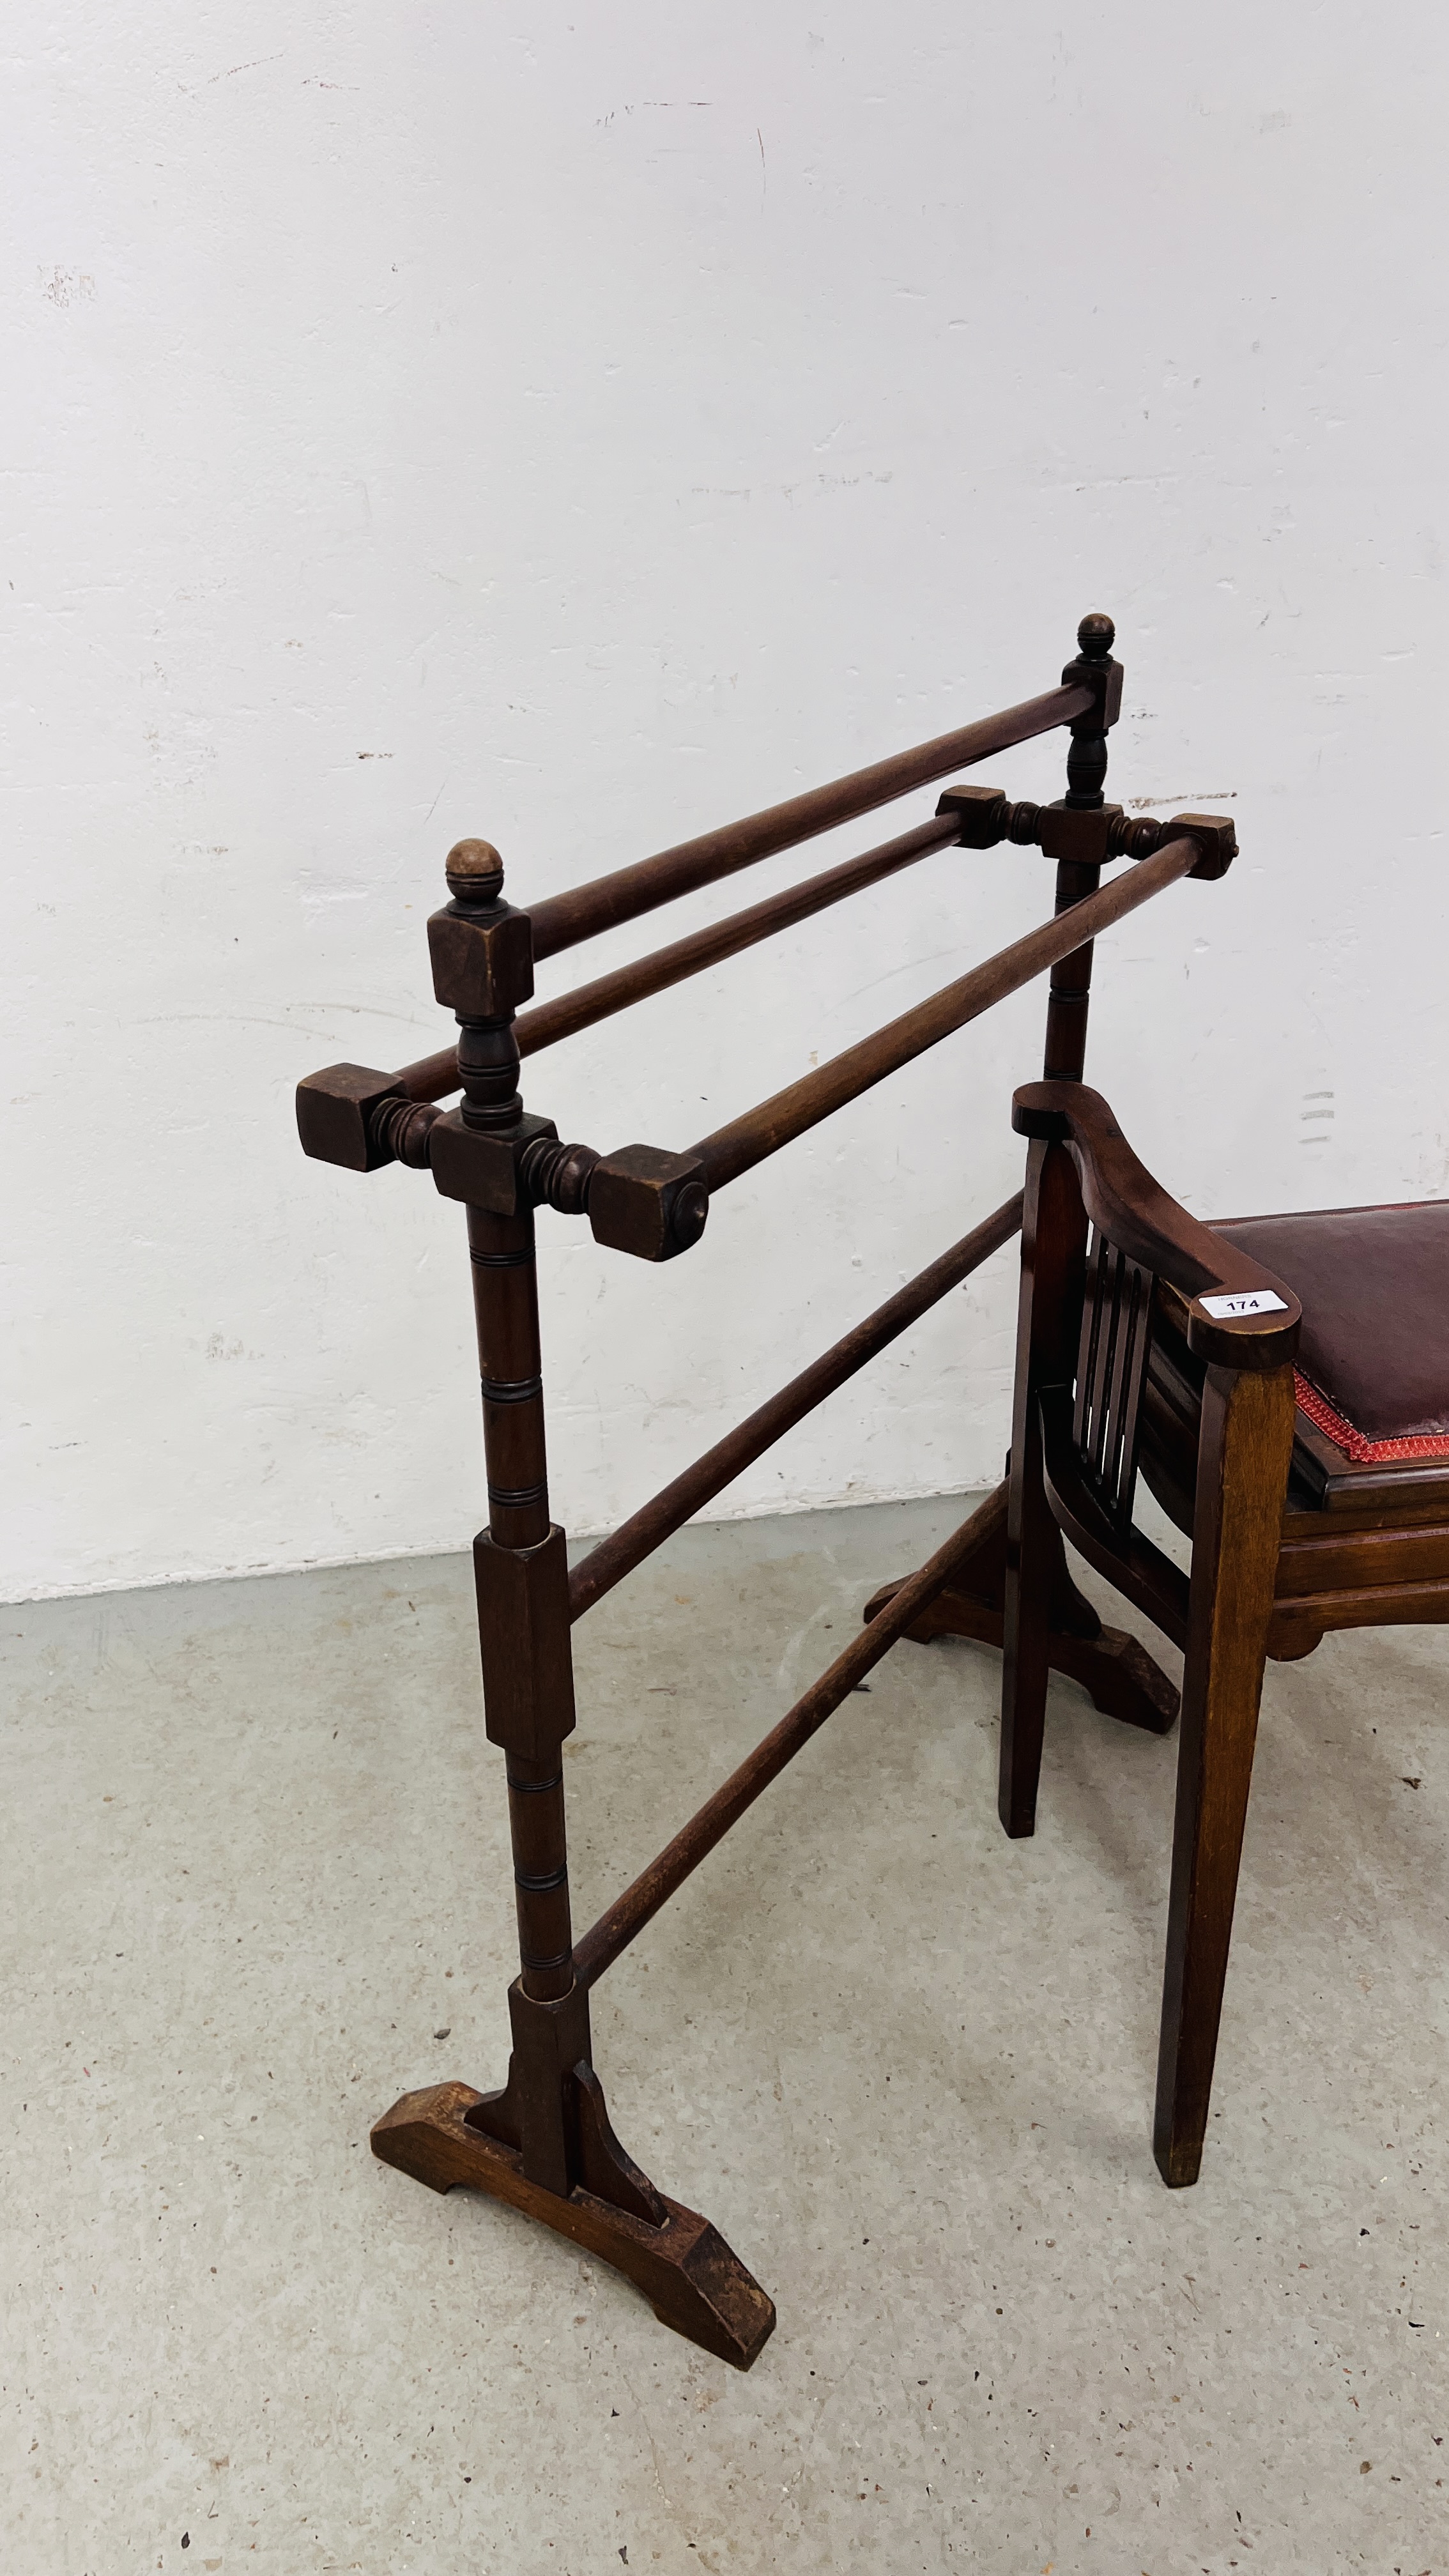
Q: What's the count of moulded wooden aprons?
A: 1